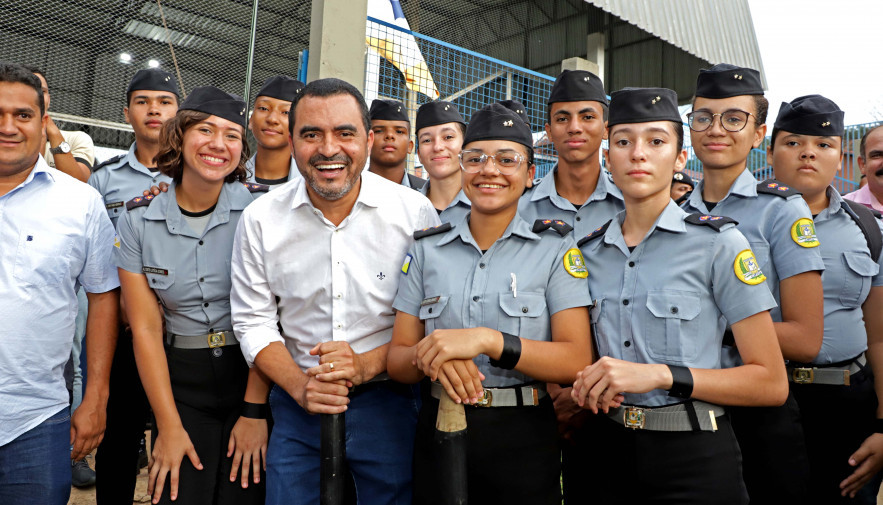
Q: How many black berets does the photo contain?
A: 12